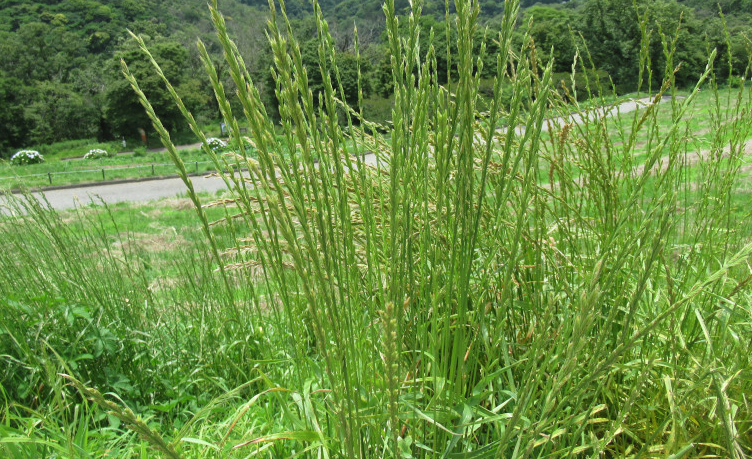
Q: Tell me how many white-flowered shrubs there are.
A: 3